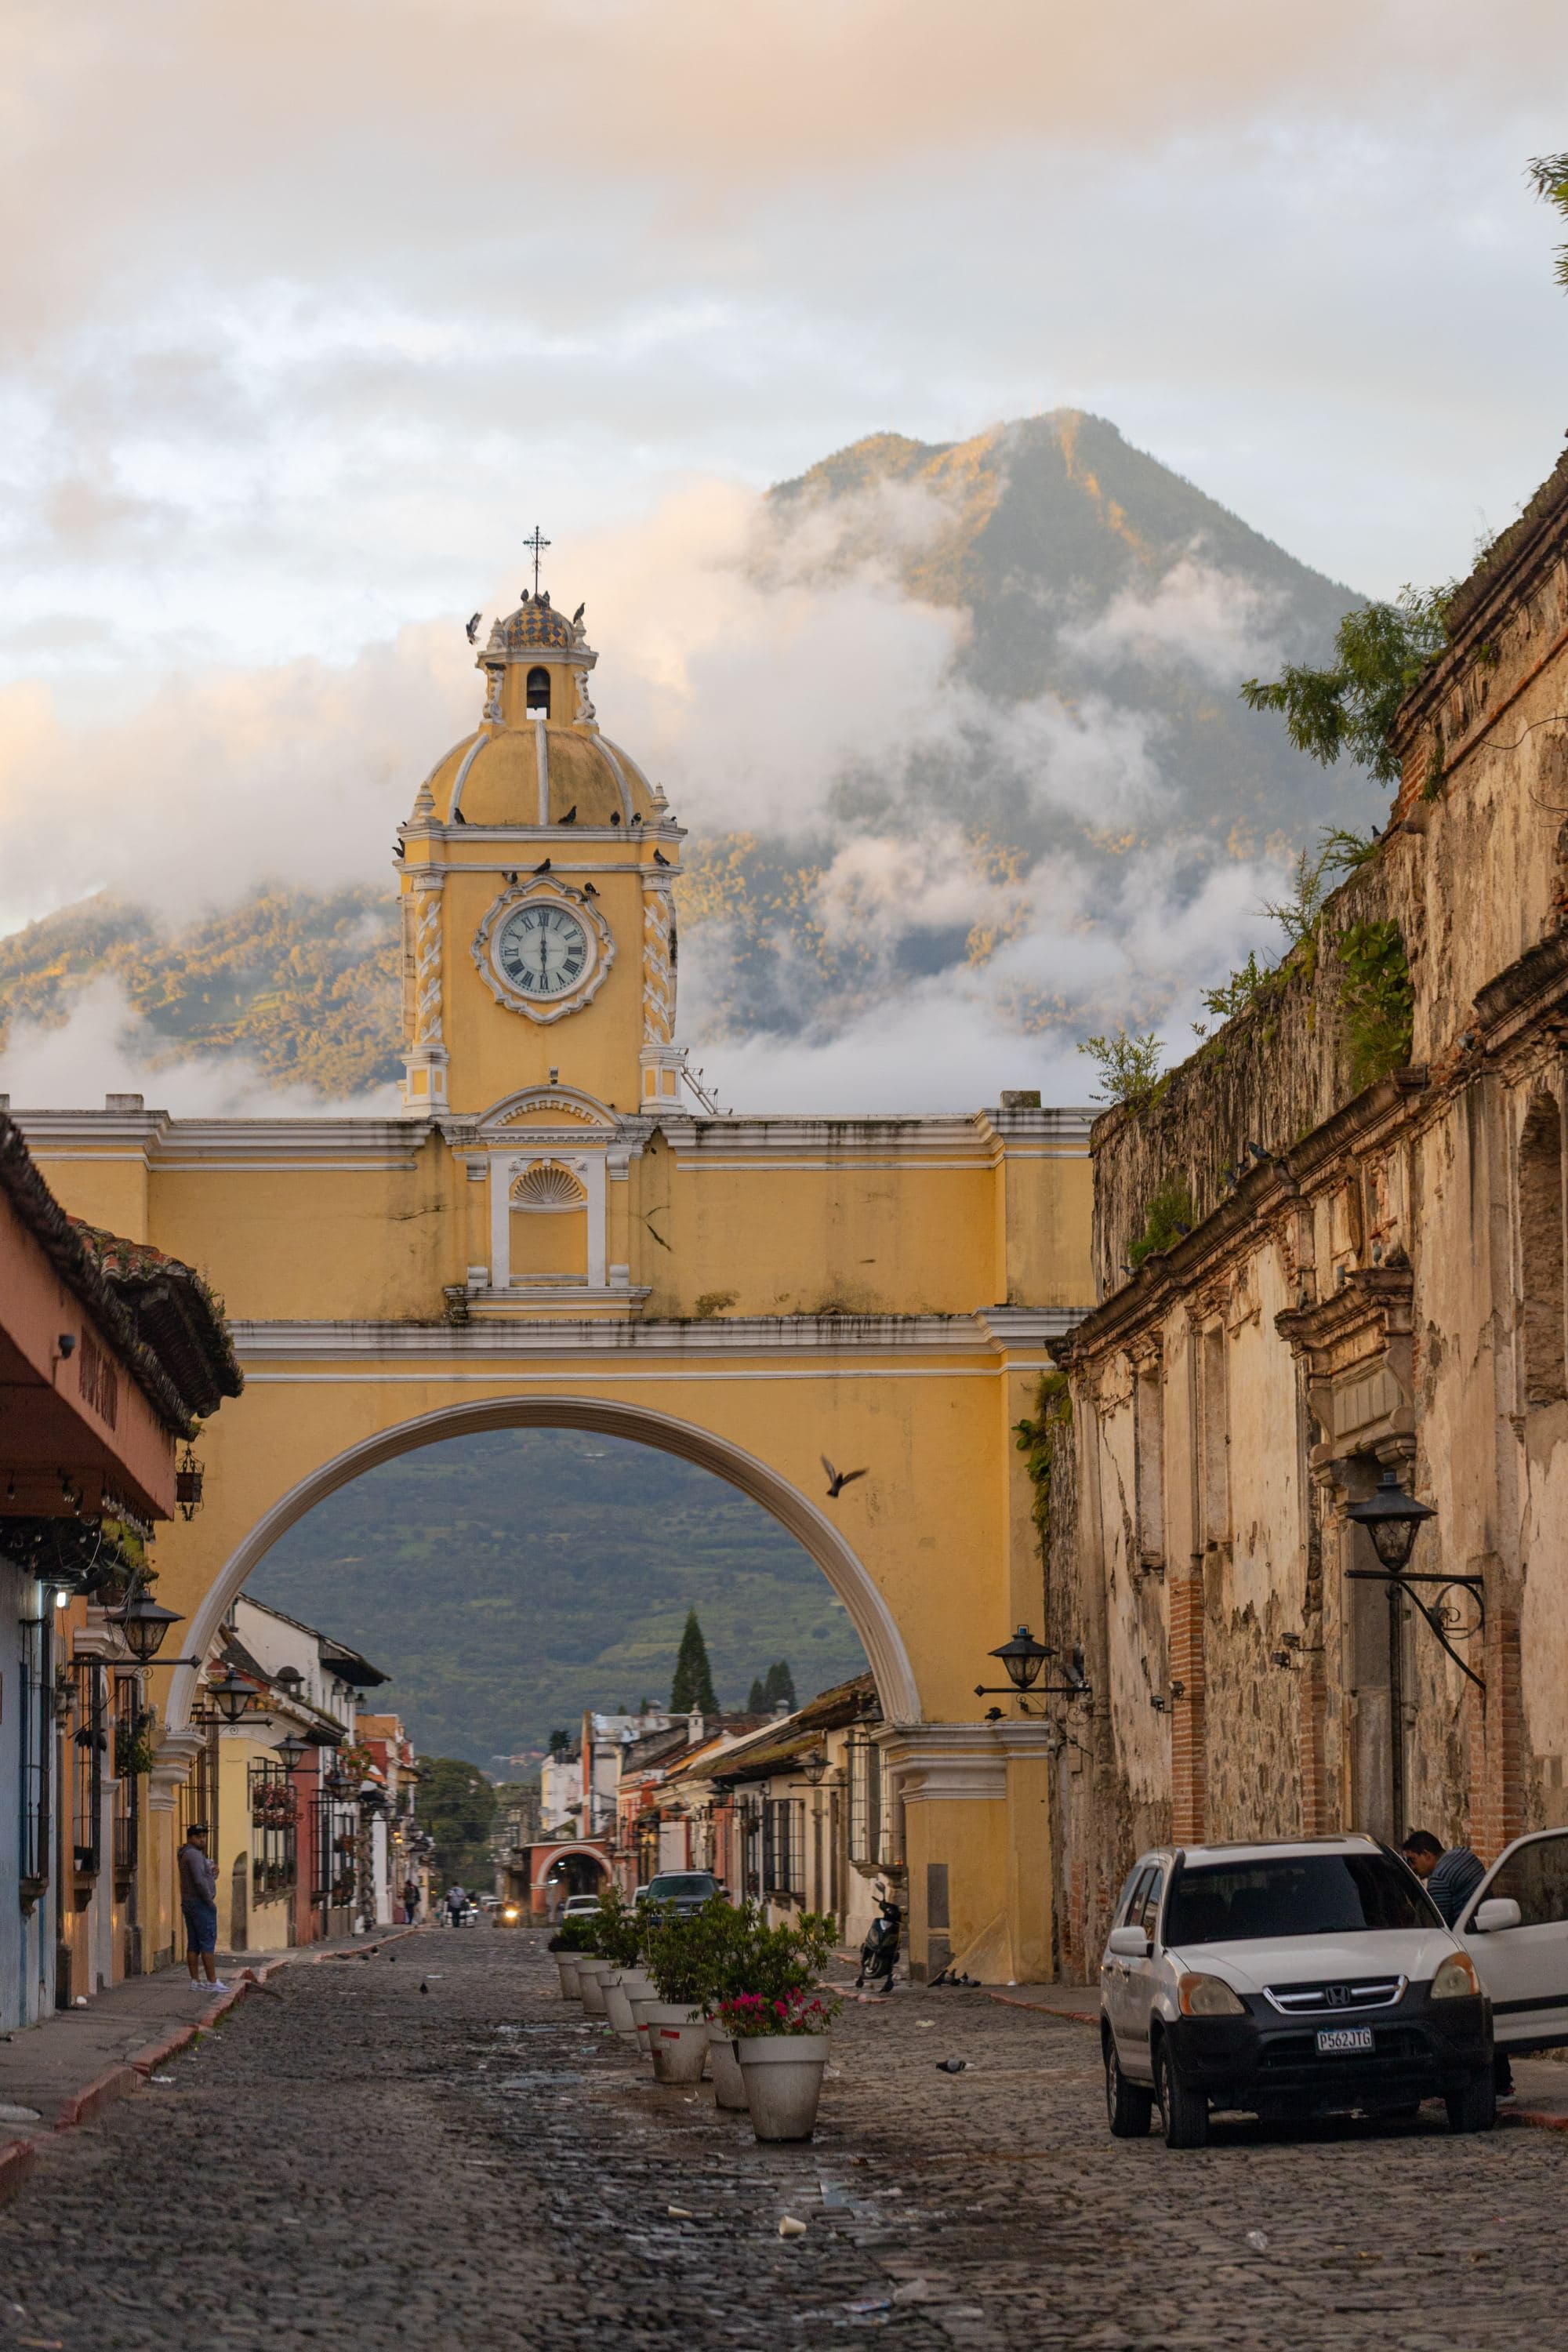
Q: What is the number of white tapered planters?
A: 7